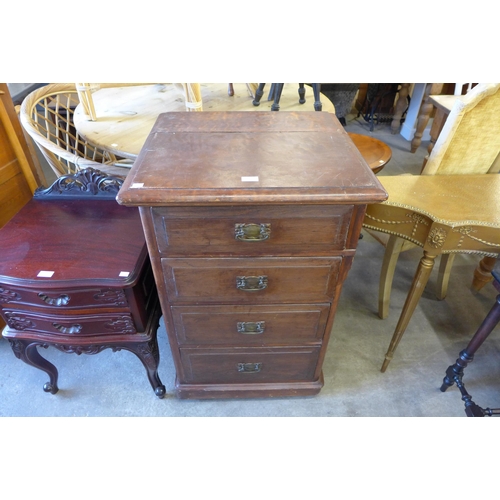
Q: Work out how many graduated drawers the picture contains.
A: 4